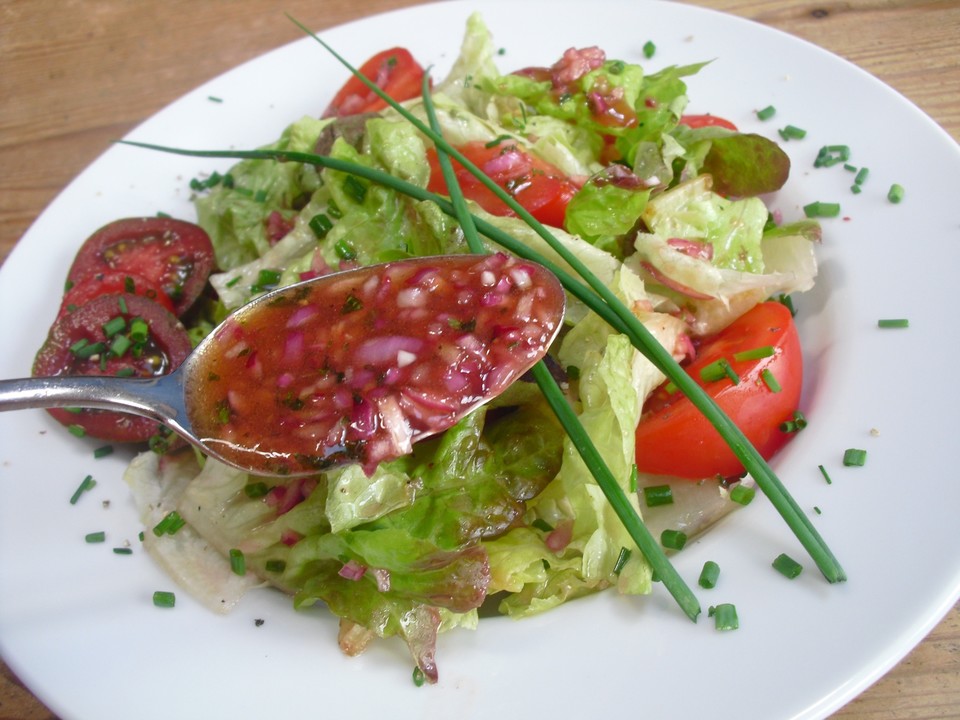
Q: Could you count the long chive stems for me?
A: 3